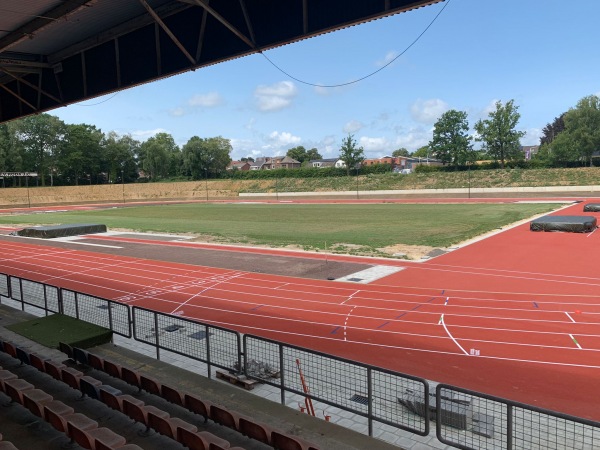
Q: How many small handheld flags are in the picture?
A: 0